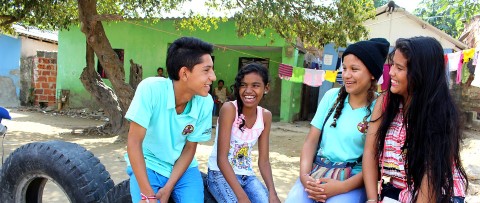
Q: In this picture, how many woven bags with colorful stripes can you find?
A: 1